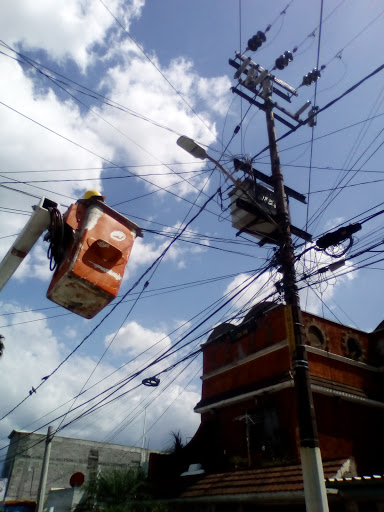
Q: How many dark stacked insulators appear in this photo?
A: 3